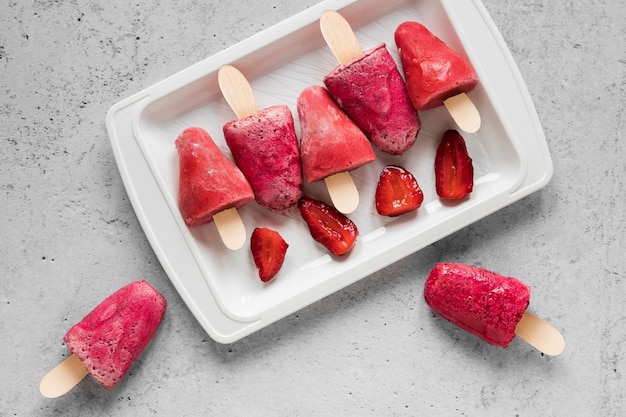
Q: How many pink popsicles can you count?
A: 4